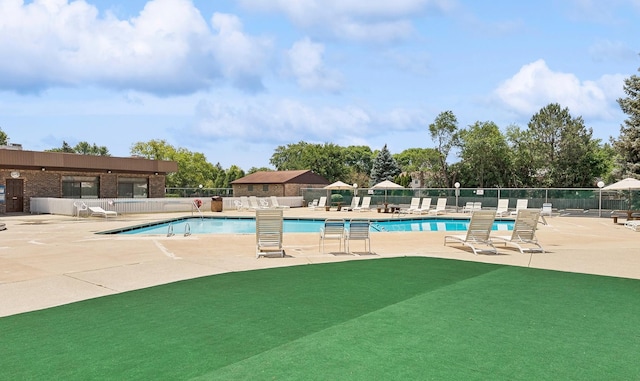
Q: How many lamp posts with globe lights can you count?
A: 4